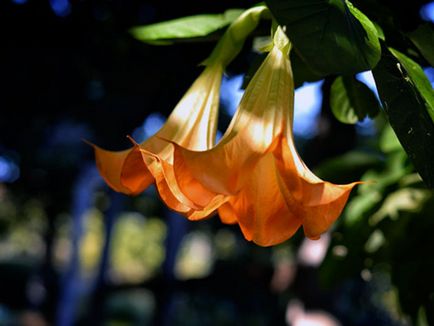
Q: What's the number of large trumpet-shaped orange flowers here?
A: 2